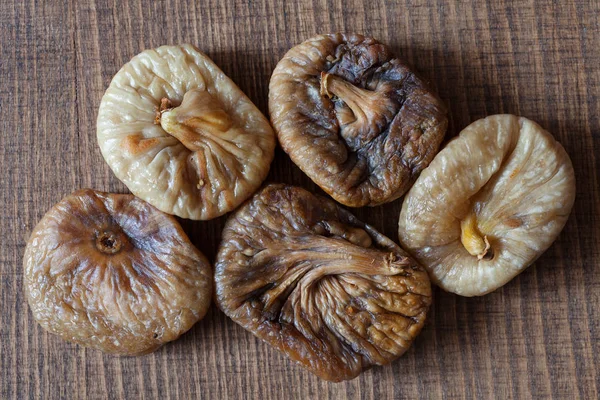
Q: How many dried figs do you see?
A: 5